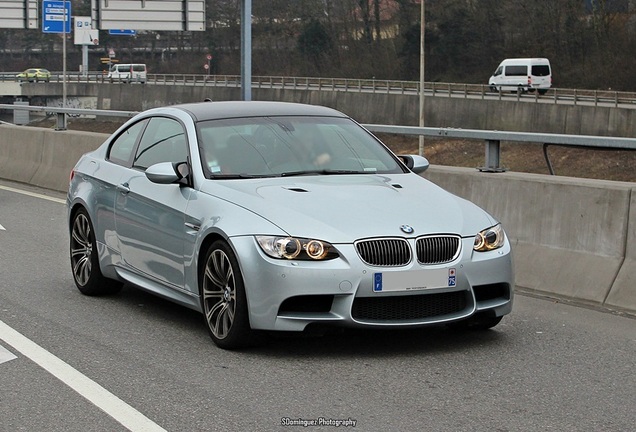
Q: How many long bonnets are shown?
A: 1